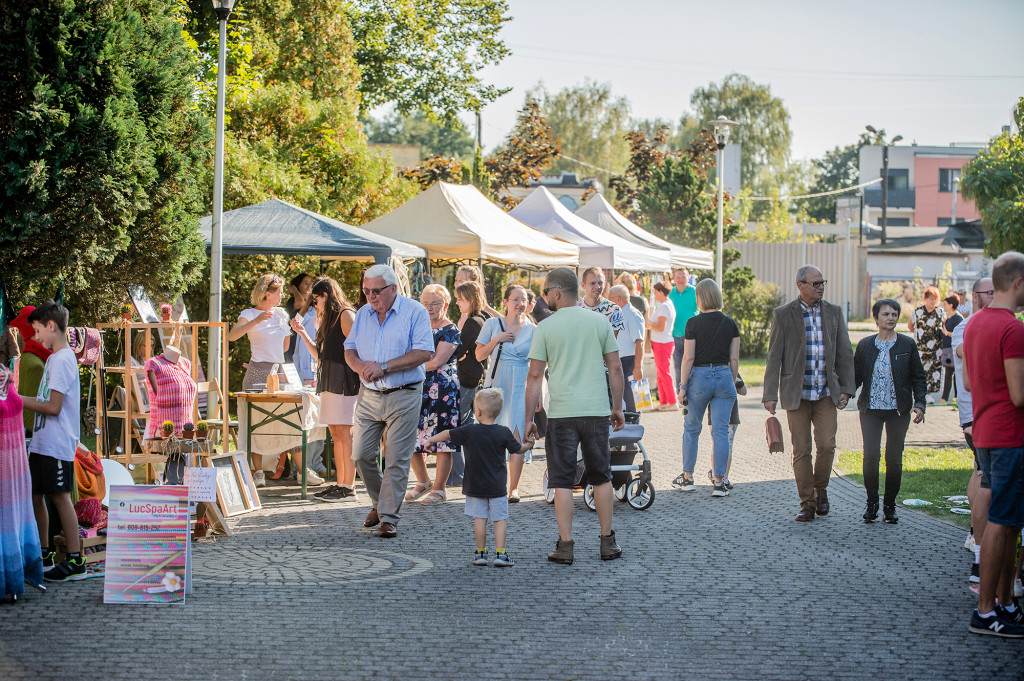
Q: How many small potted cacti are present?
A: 5